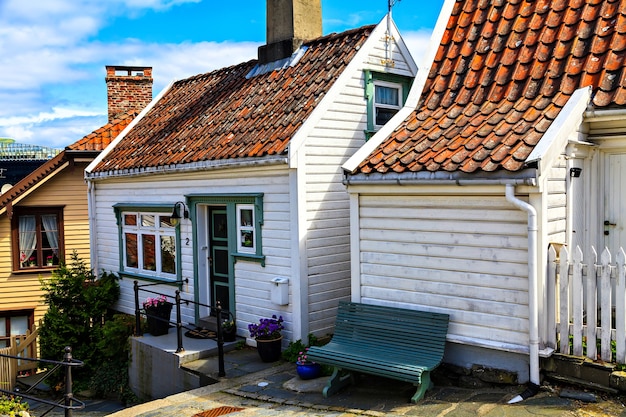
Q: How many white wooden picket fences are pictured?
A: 1